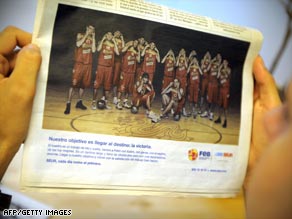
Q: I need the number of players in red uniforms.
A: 15